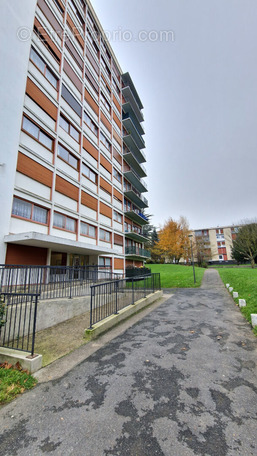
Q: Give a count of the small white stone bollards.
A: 5